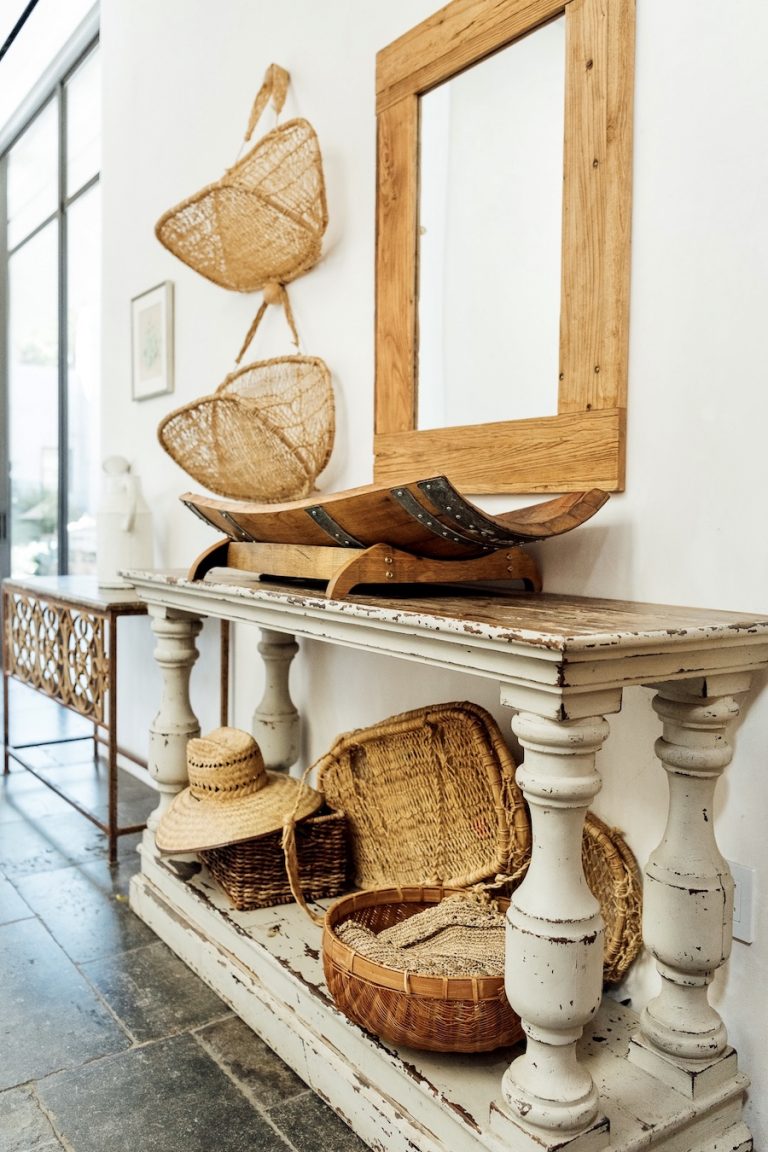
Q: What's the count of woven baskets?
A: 6